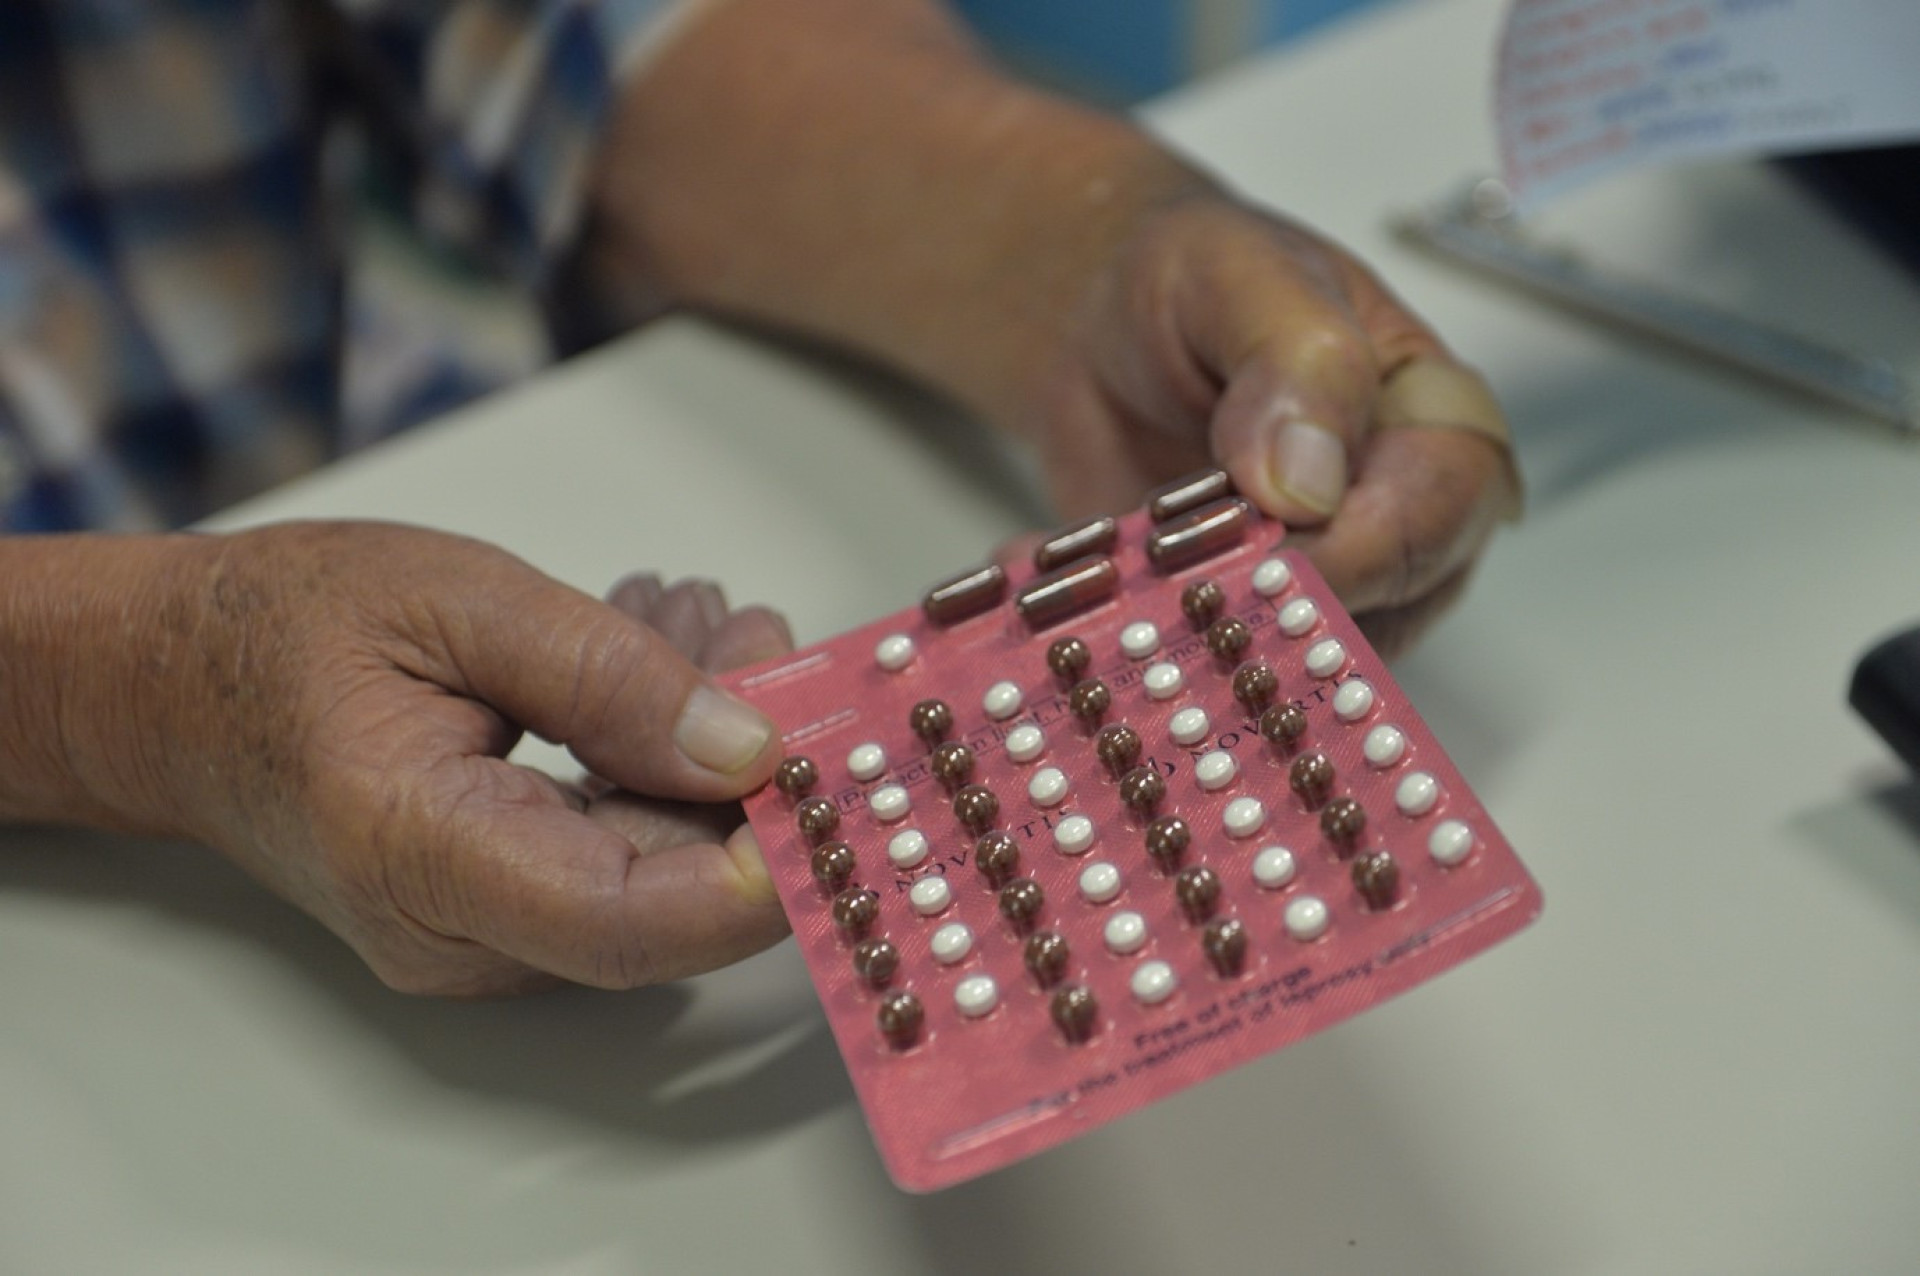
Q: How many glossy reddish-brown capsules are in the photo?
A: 5